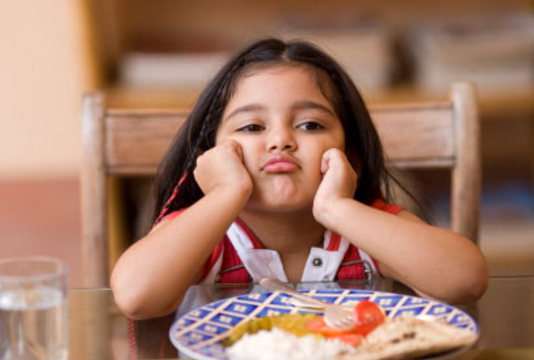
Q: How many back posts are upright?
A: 2